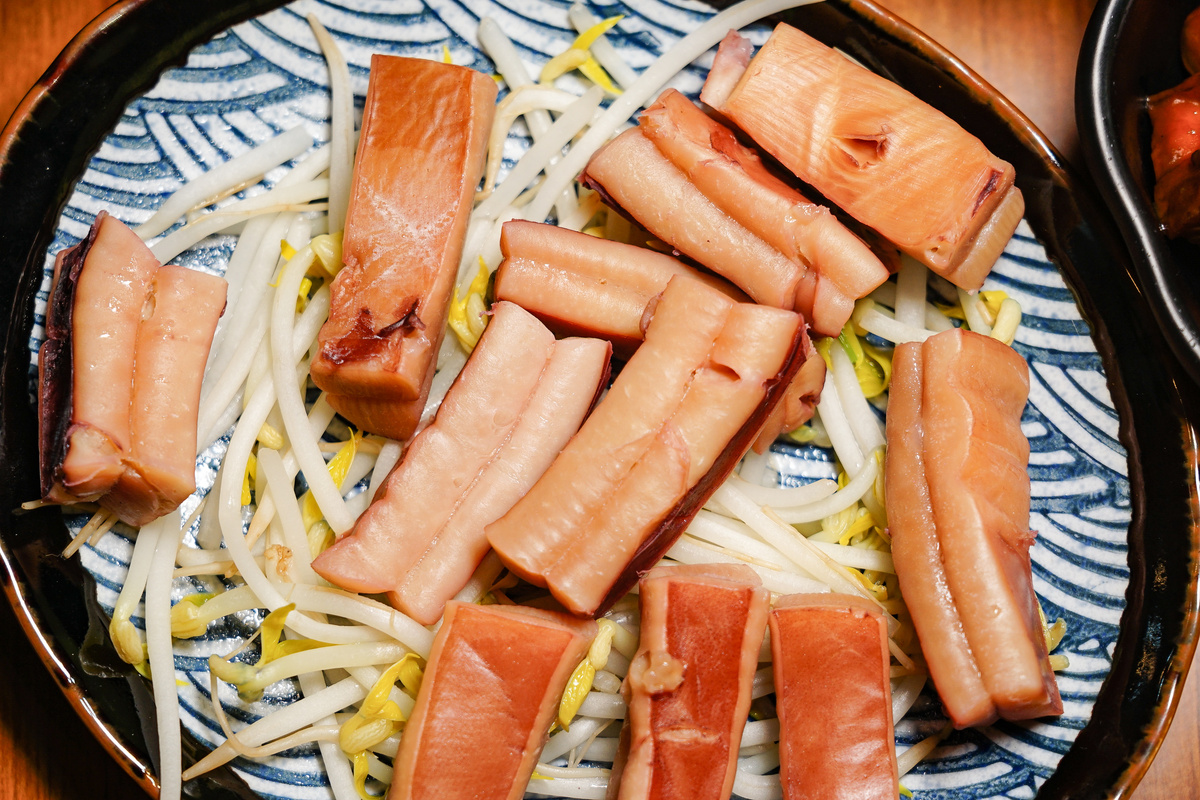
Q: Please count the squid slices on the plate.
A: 11